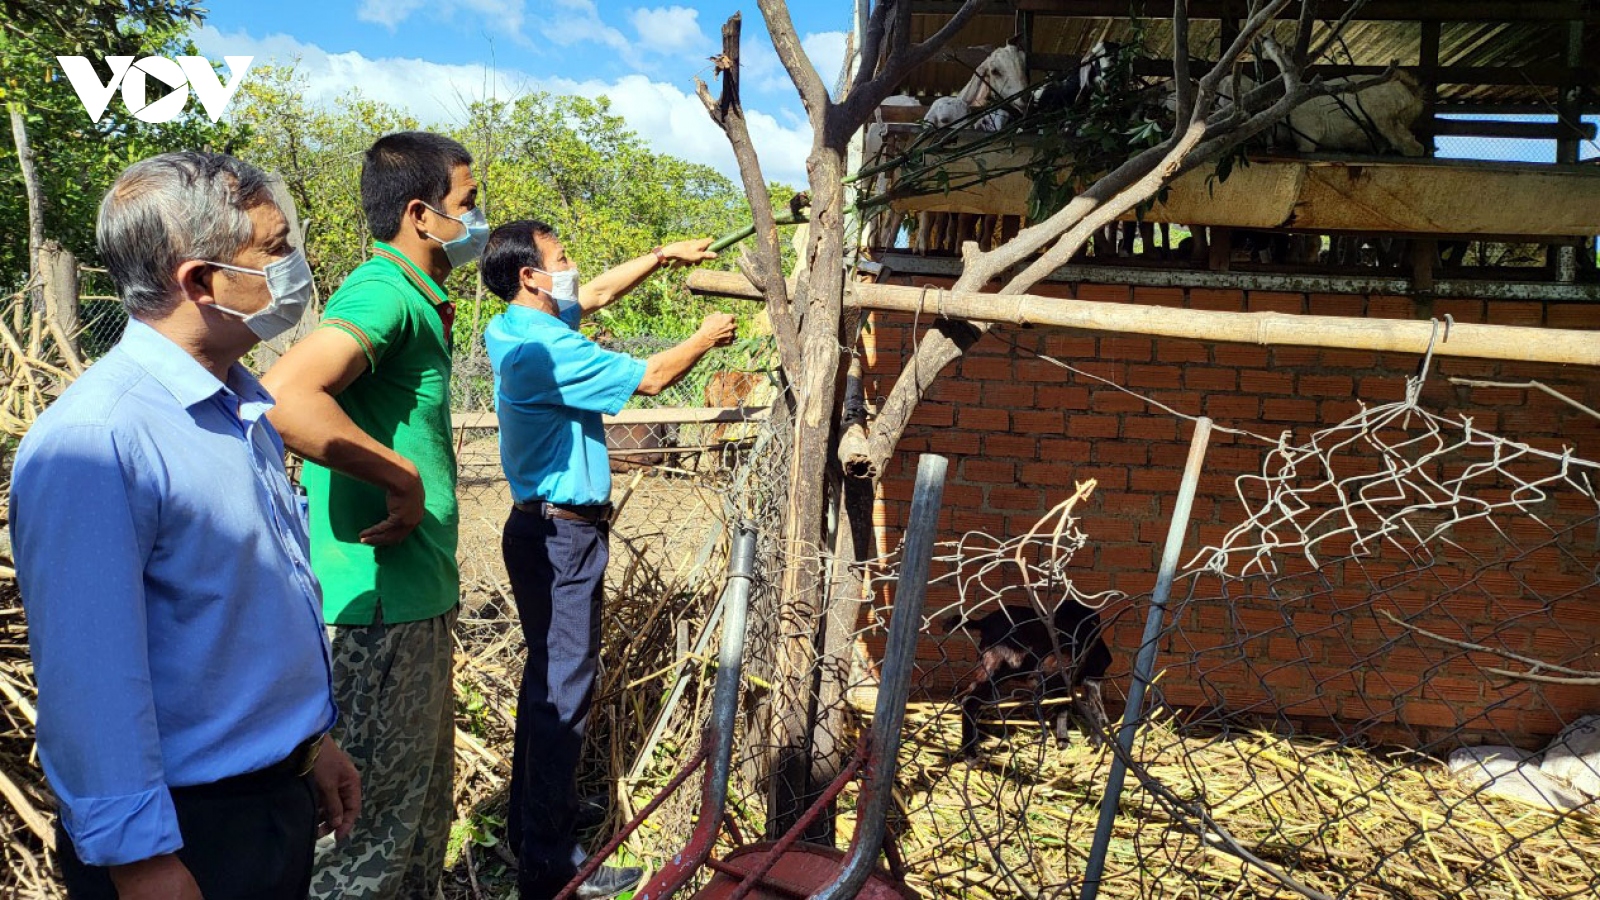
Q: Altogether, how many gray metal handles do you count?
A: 2